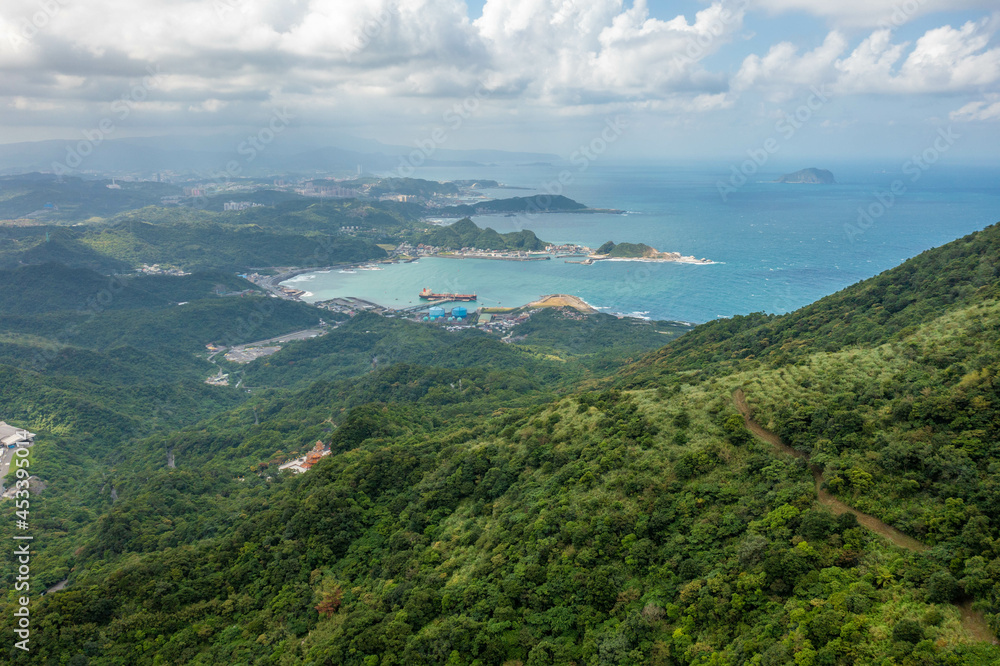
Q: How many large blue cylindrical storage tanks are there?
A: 2